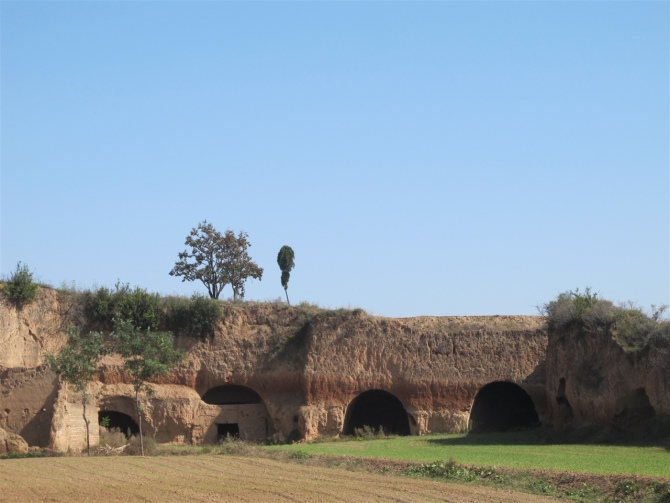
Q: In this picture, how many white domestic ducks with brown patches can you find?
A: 0